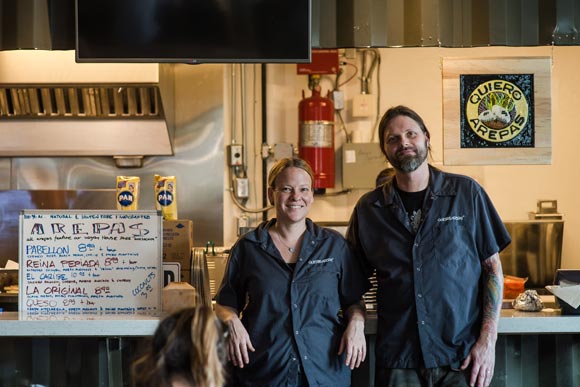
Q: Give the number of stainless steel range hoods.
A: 1